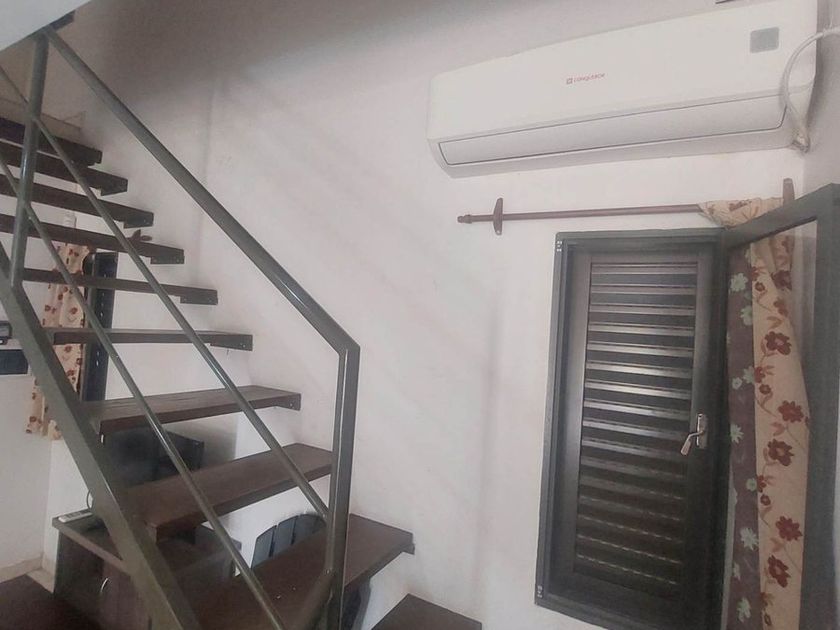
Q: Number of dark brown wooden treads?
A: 10